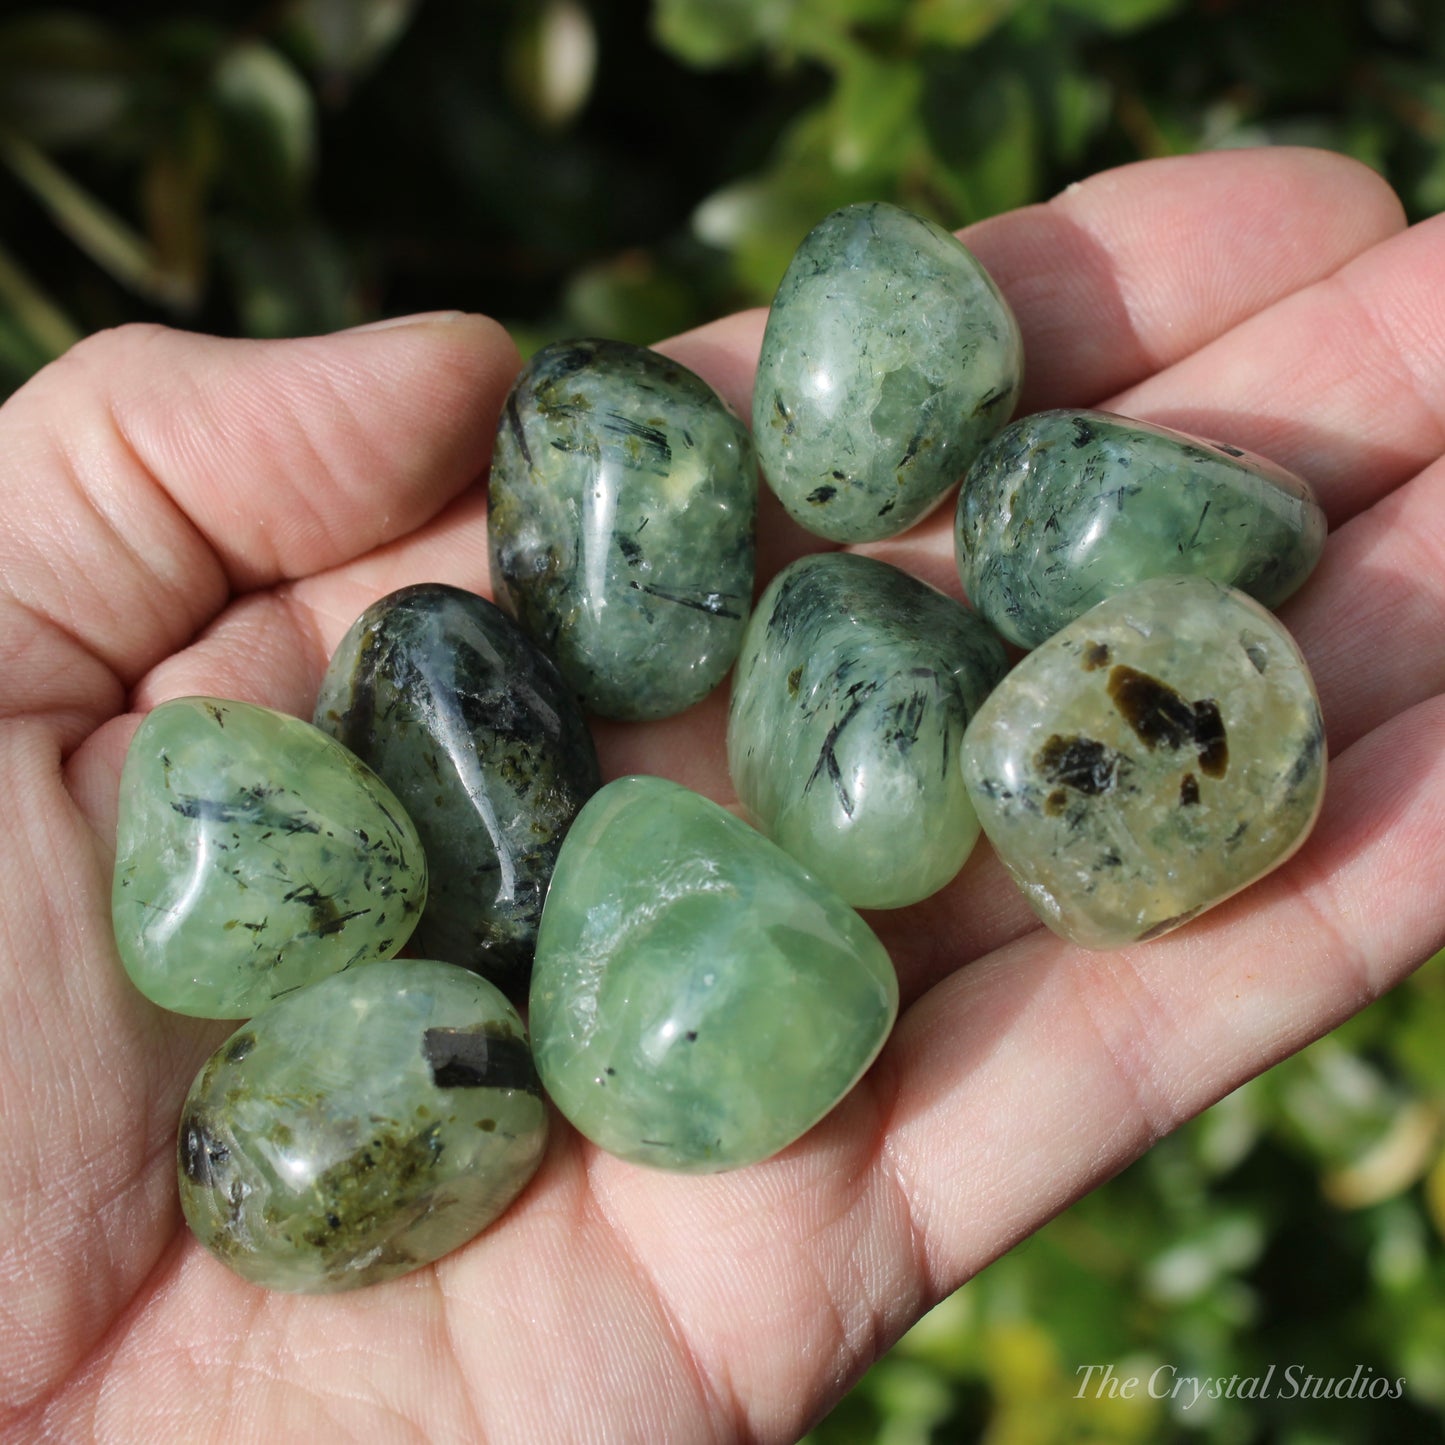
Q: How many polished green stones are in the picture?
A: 9